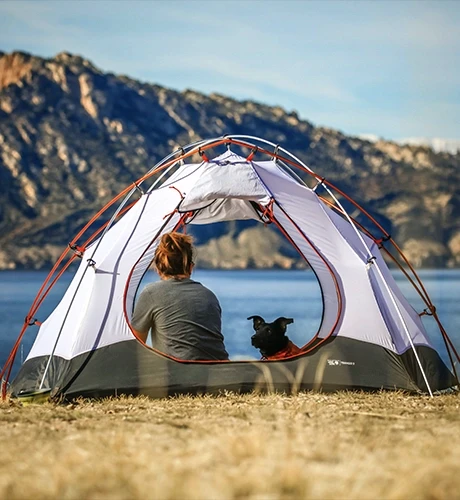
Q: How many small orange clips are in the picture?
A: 6